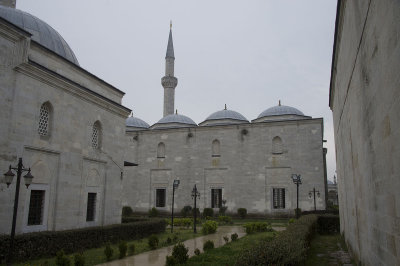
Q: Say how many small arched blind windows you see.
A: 3